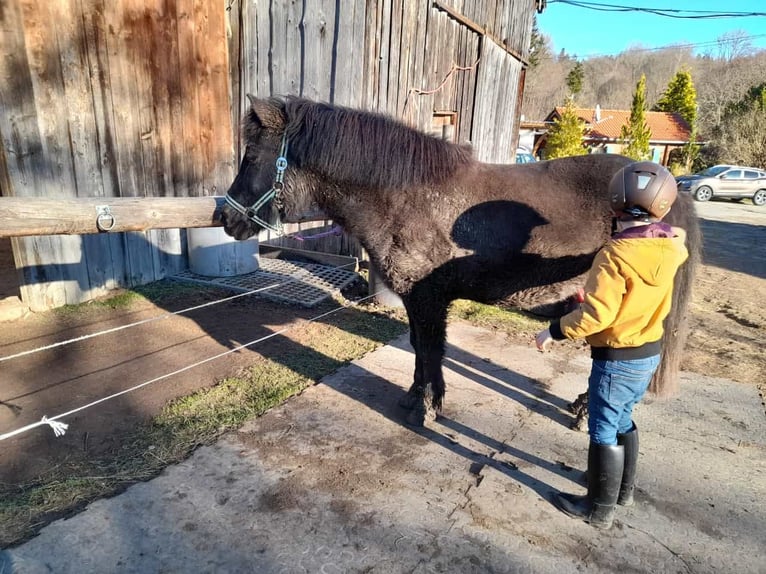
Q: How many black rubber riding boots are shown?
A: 2